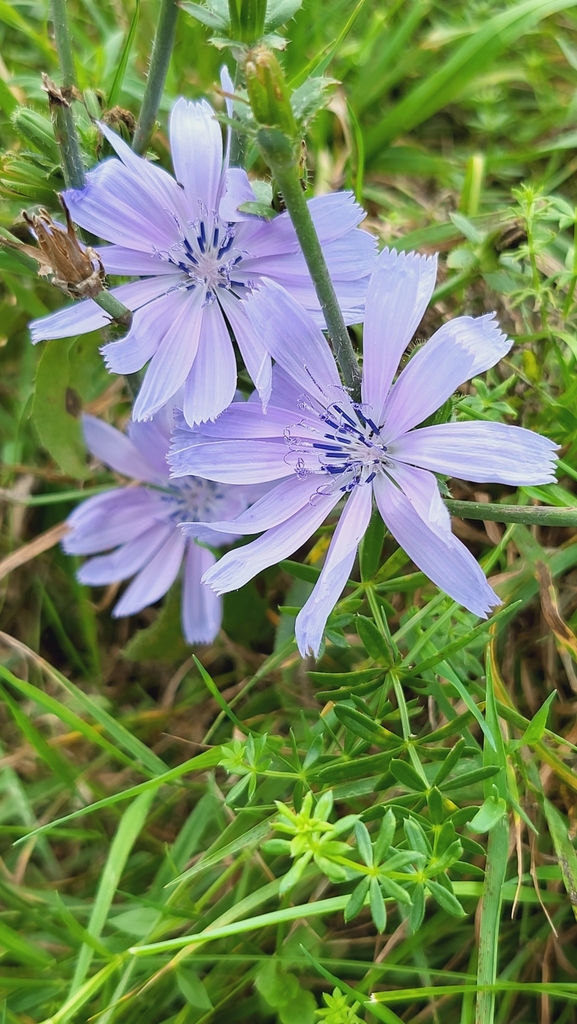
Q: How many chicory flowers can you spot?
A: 3